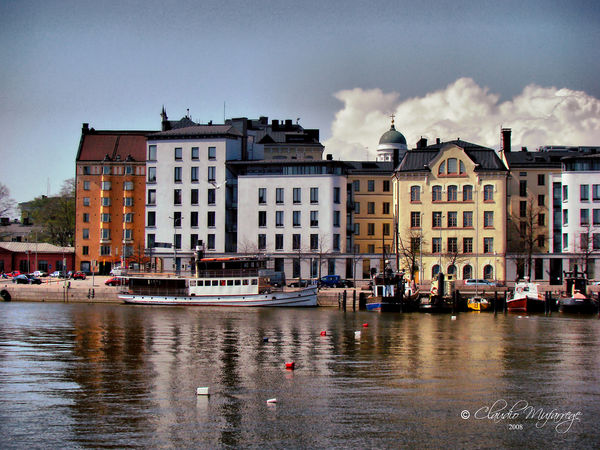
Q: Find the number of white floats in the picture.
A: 4